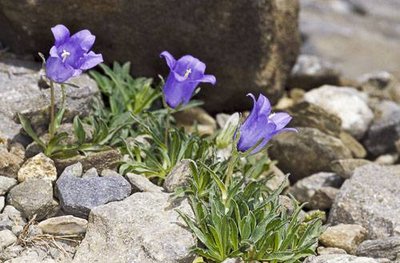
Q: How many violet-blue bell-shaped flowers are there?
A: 3